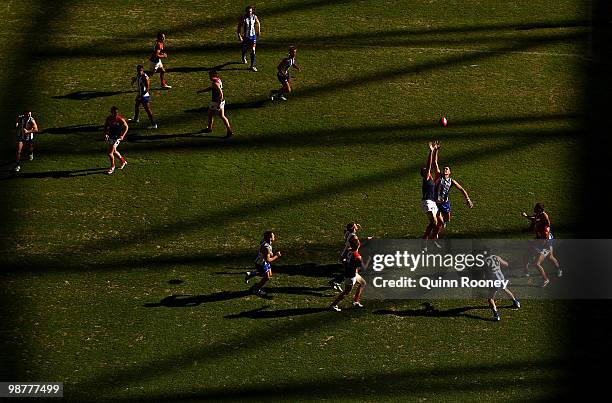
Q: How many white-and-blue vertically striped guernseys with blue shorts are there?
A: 8